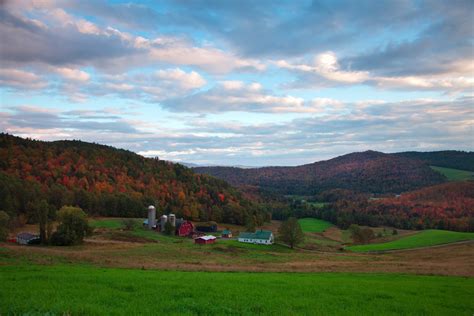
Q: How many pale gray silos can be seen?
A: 3